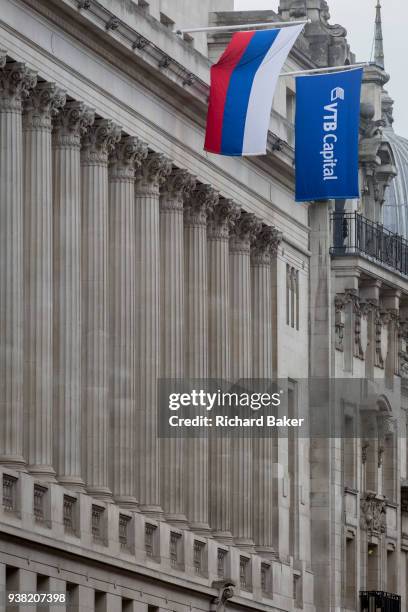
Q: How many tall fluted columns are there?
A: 11